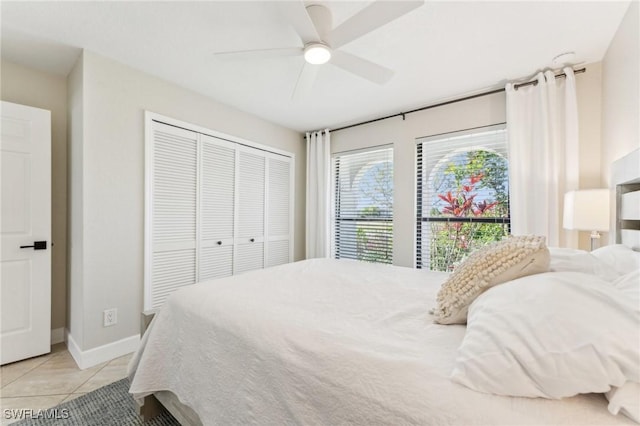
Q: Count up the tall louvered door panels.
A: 4